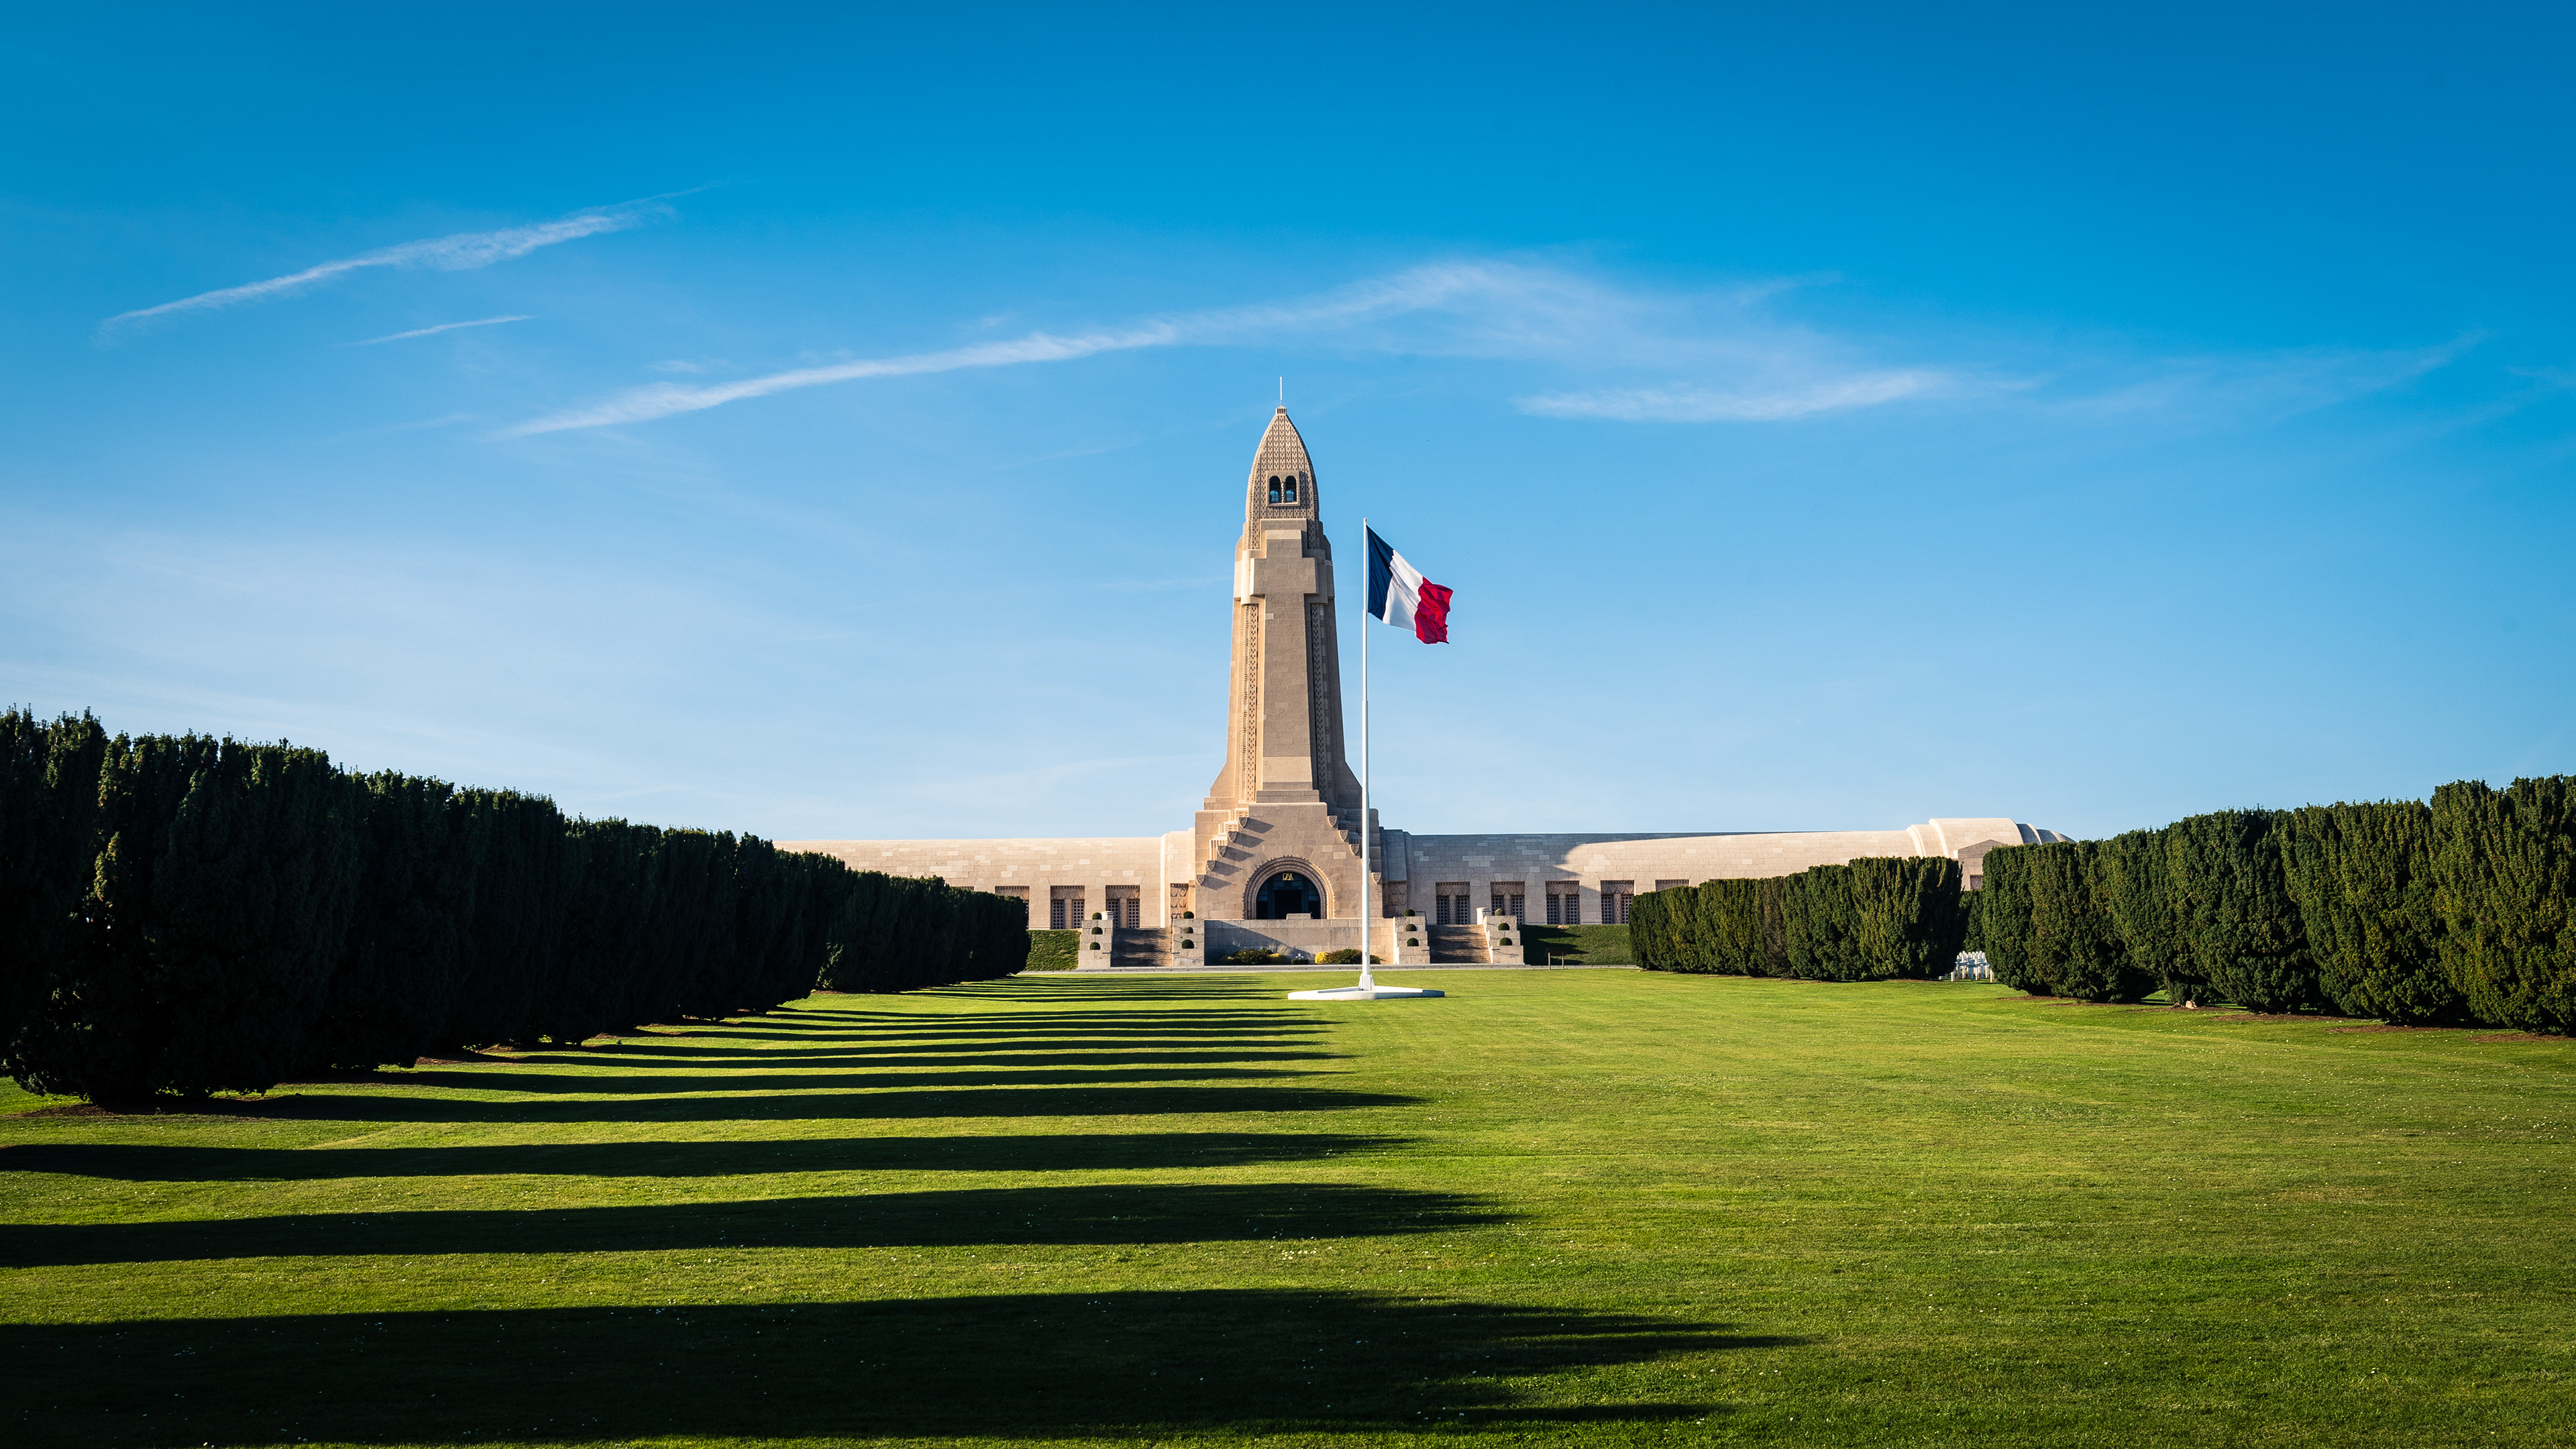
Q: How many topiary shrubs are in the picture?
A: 12